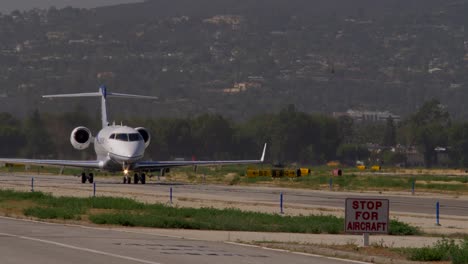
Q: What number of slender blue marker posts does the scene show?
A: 7